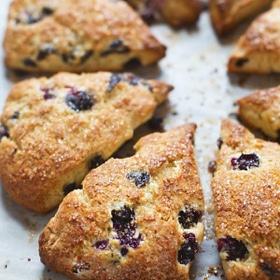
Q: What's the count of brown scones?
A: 8